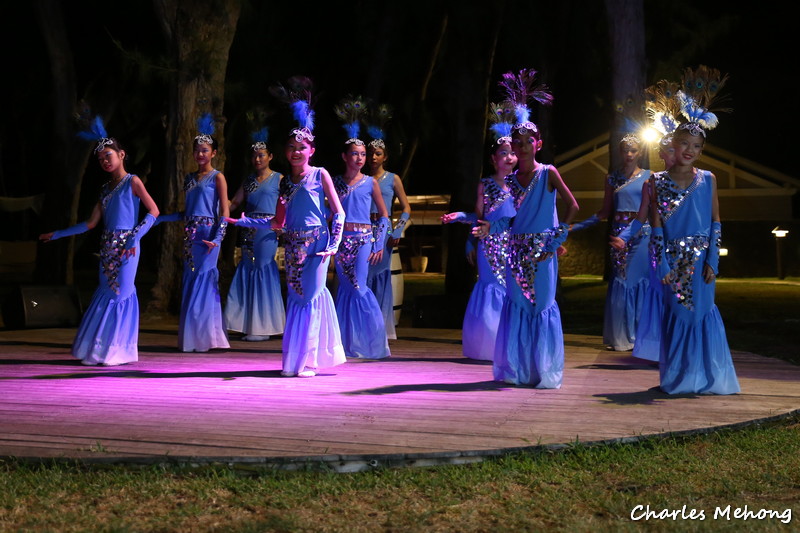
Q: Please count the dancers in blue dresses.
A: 11